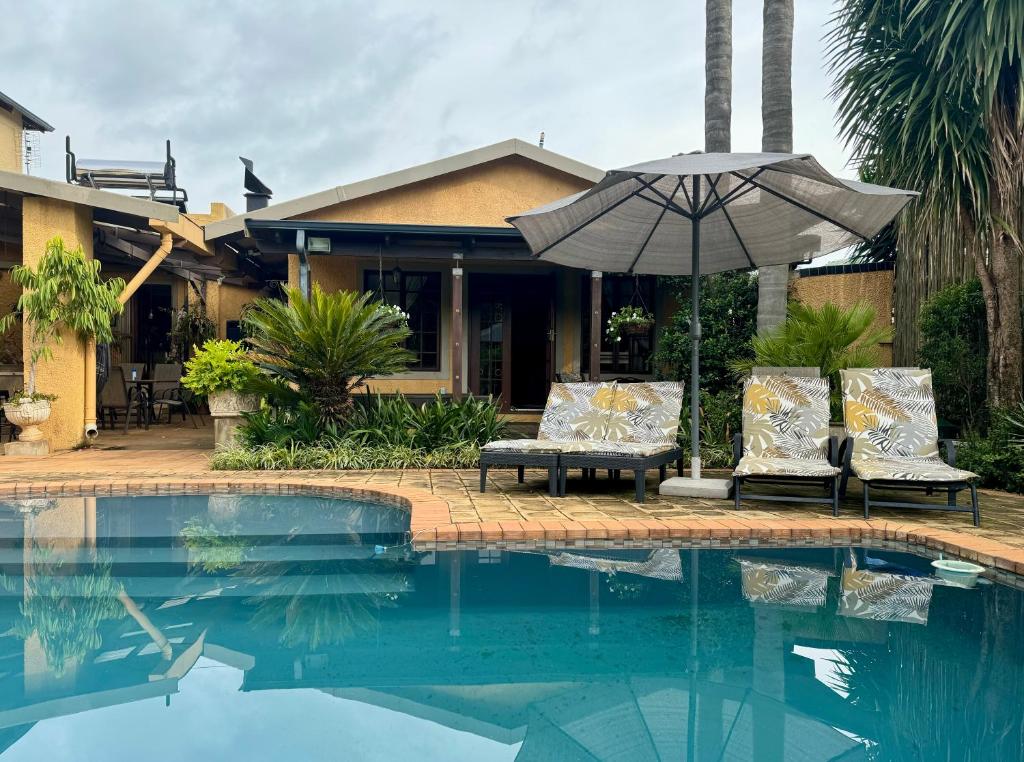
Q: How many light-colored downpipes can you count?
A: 1